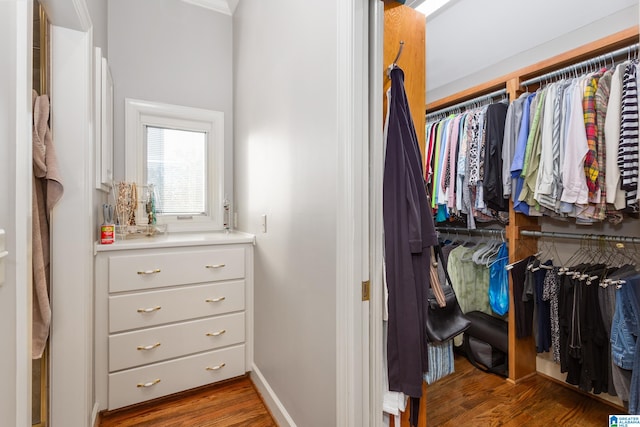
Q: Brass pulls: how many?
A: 8